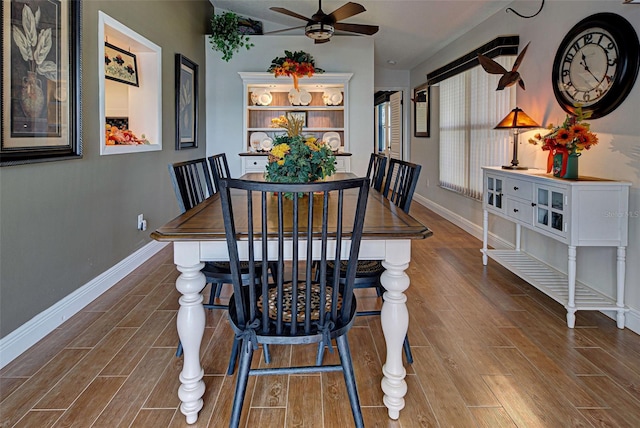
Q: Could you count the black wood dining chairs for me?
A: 5